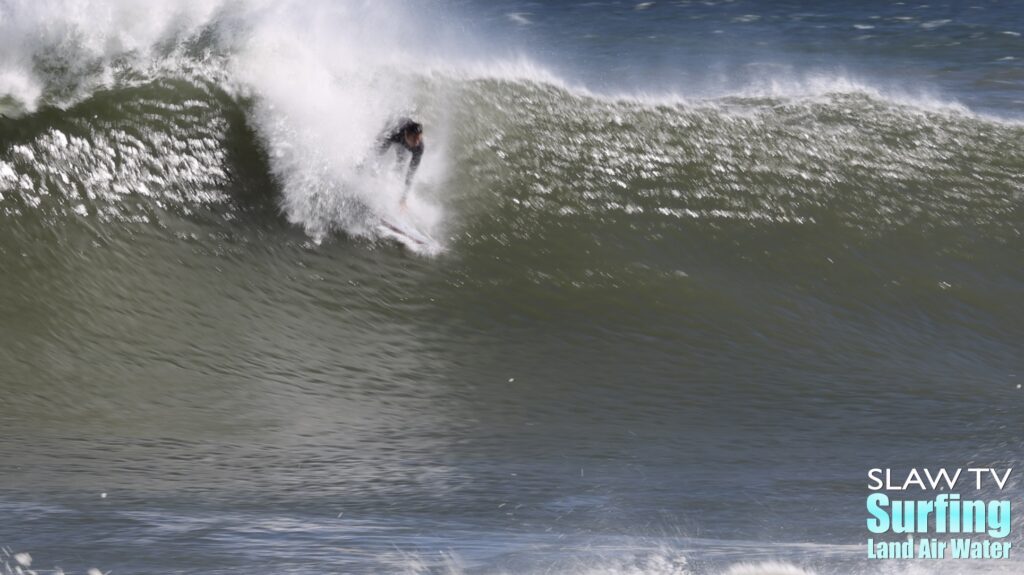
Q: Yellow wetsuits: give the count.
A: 0